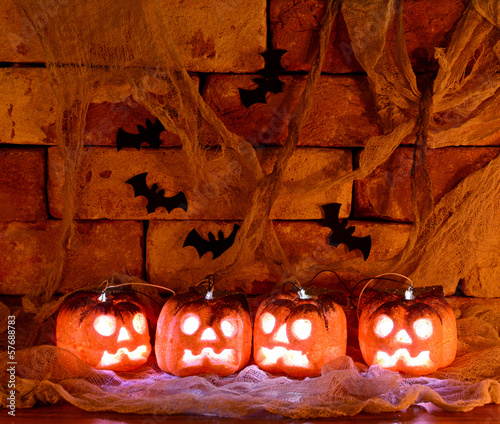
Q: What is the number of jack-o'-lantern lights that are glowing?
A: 4